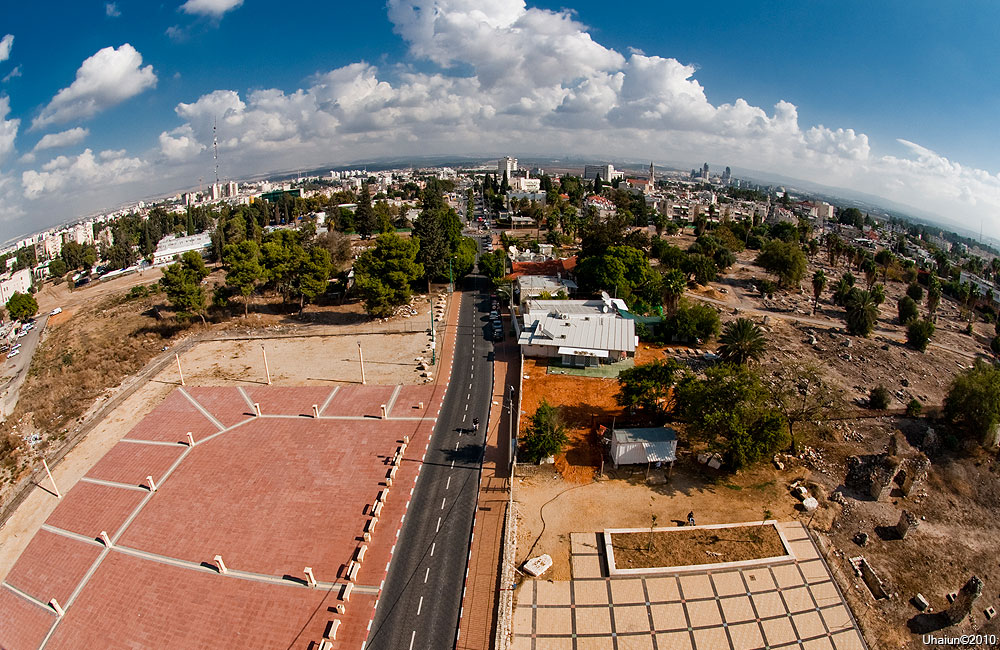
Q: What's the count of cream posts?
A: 13